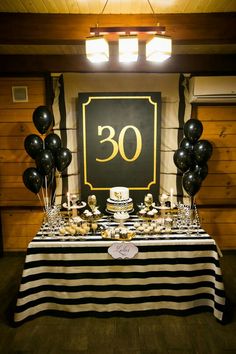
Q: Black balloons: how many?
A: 12